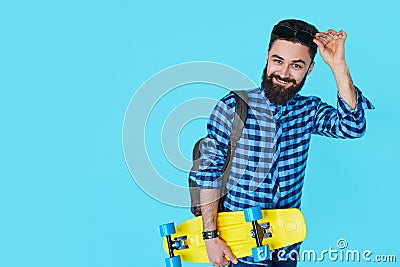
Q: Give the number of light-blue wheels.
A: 4